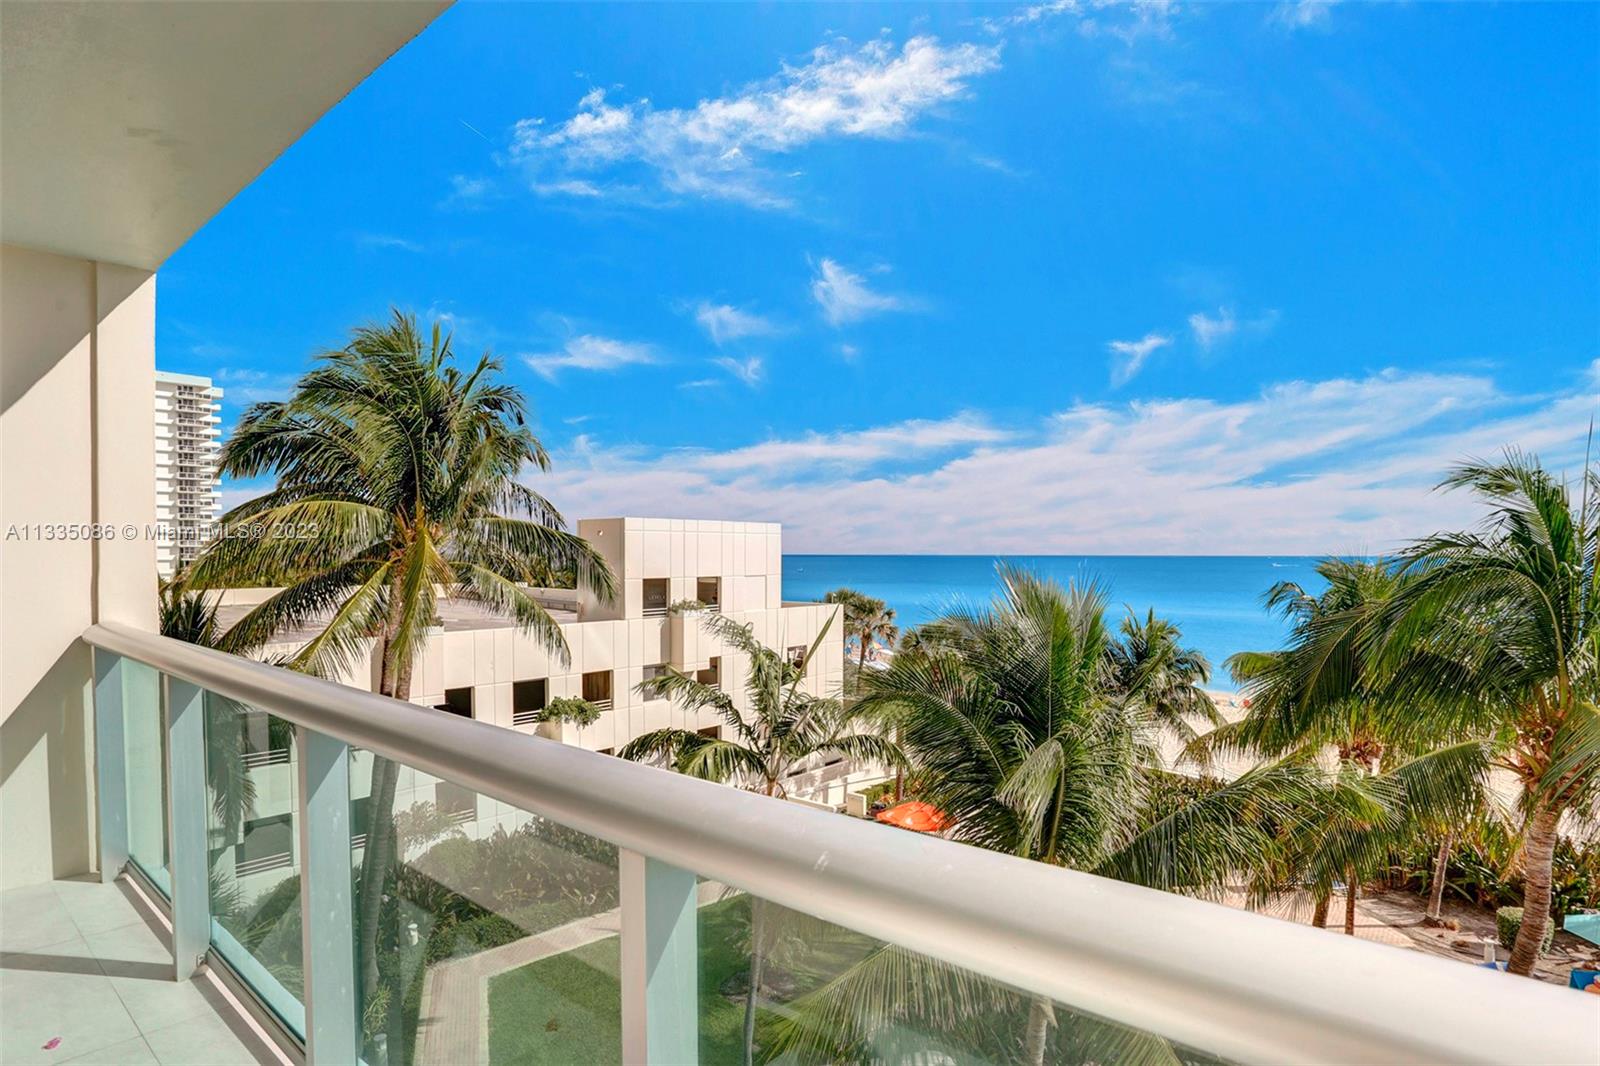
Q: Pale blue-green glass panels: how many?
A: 4